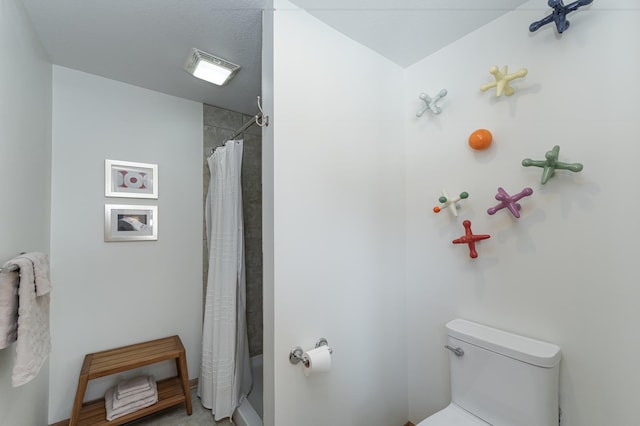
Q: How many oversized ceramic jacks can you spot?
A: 7